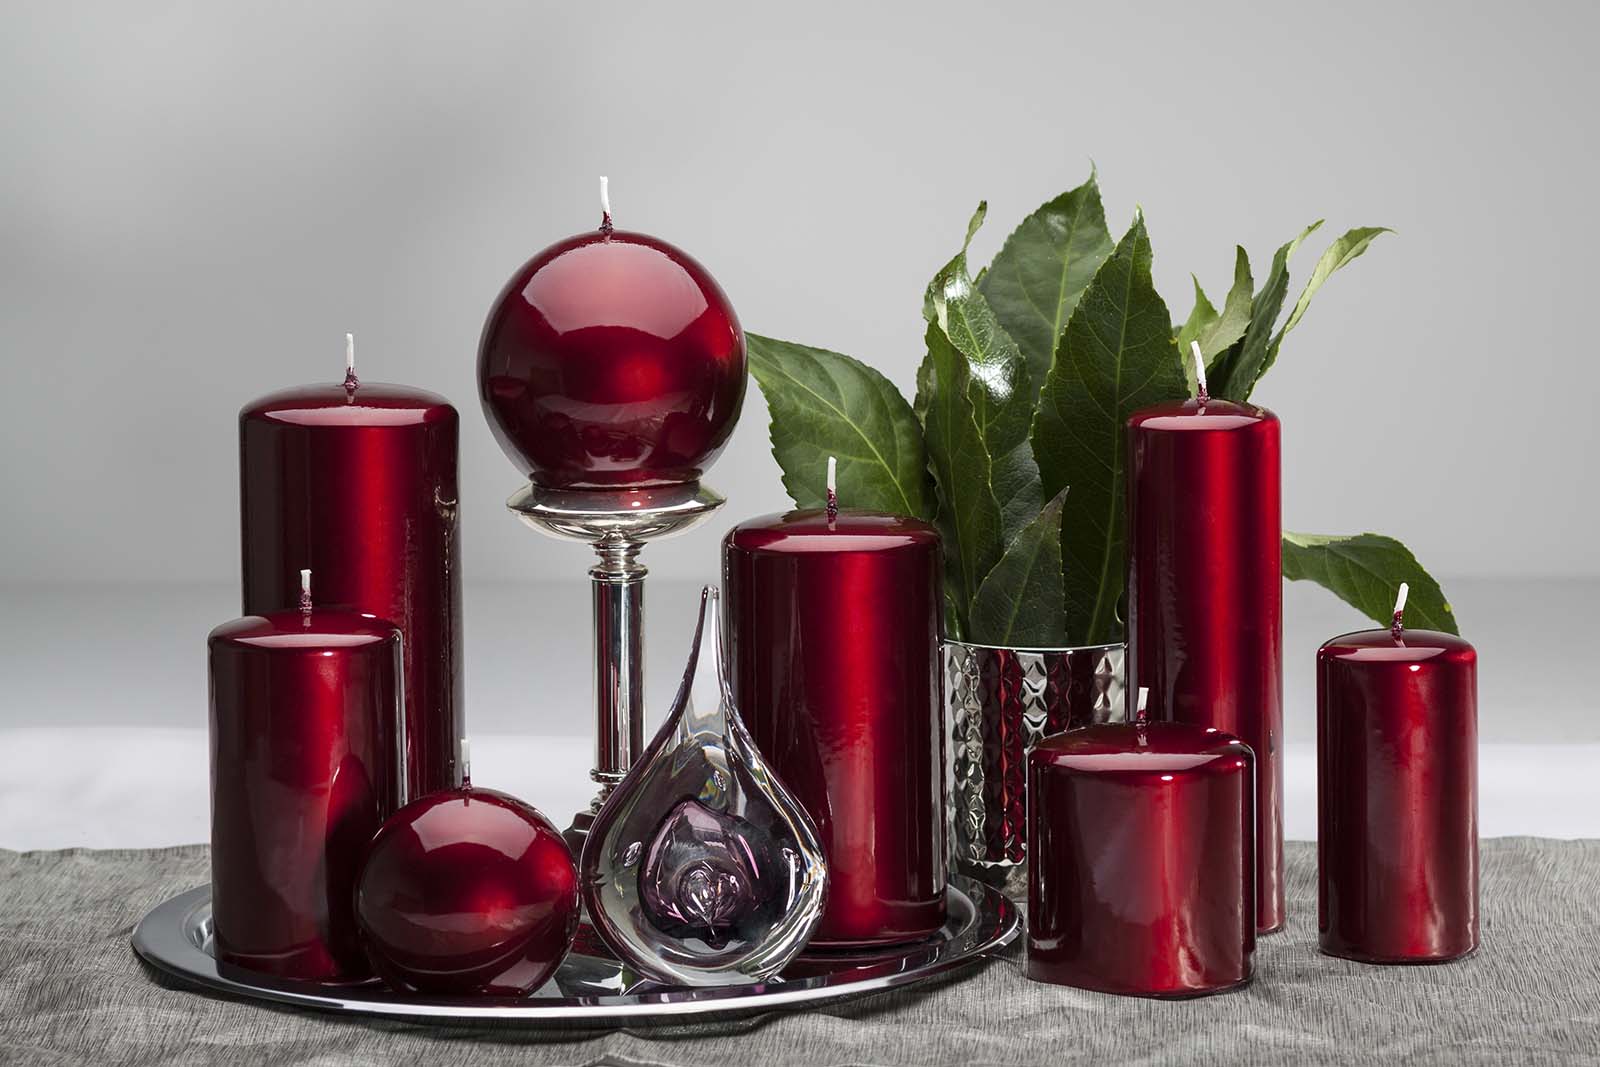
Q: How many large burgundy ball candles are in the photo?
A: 1